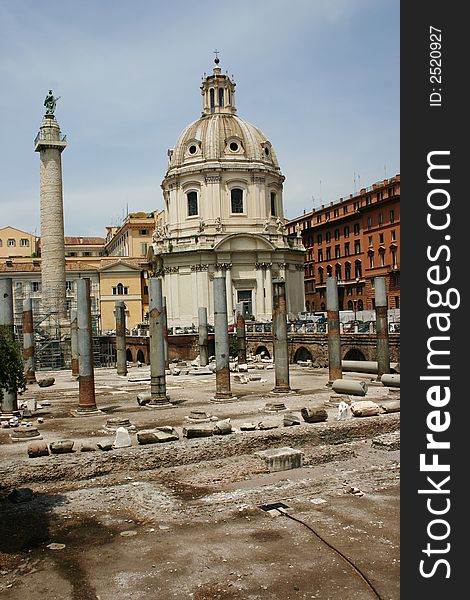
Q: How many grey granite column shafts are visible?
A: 13